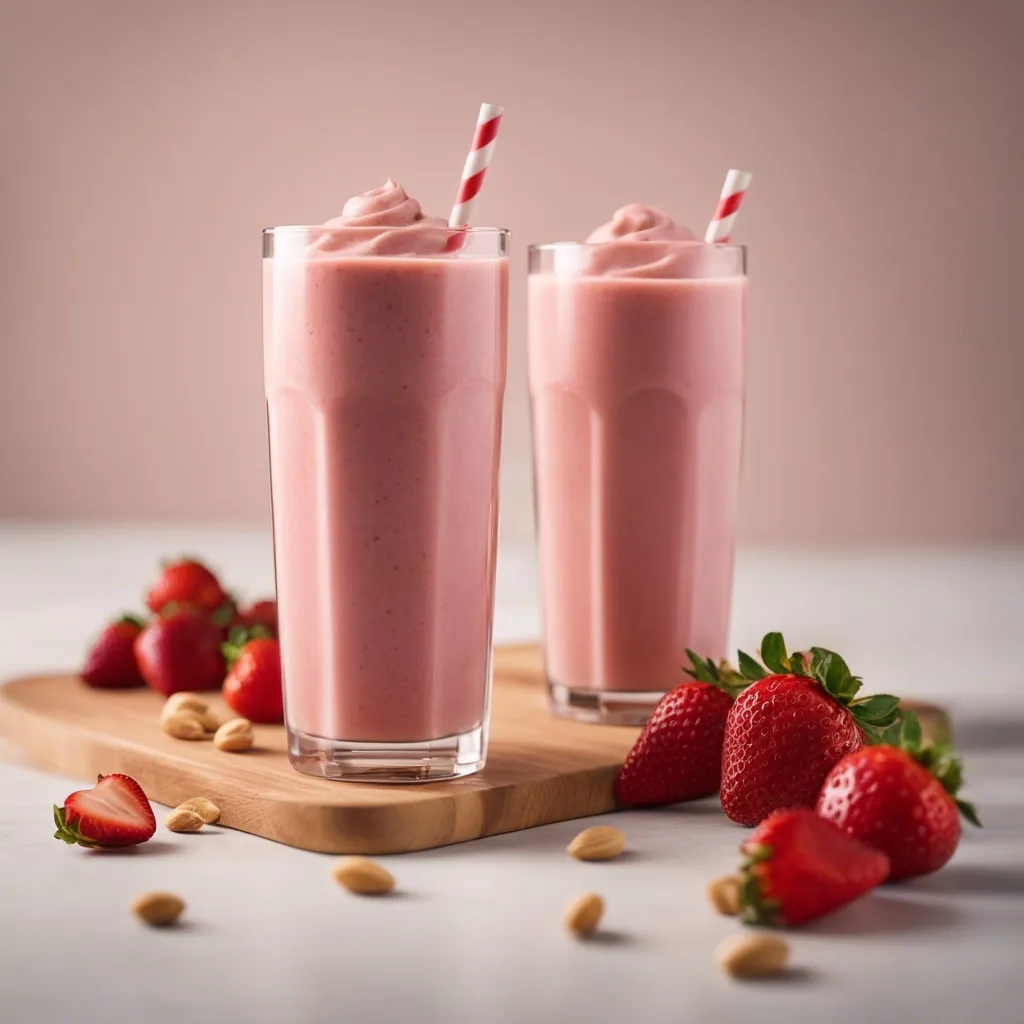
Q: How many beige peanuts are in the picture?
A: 12